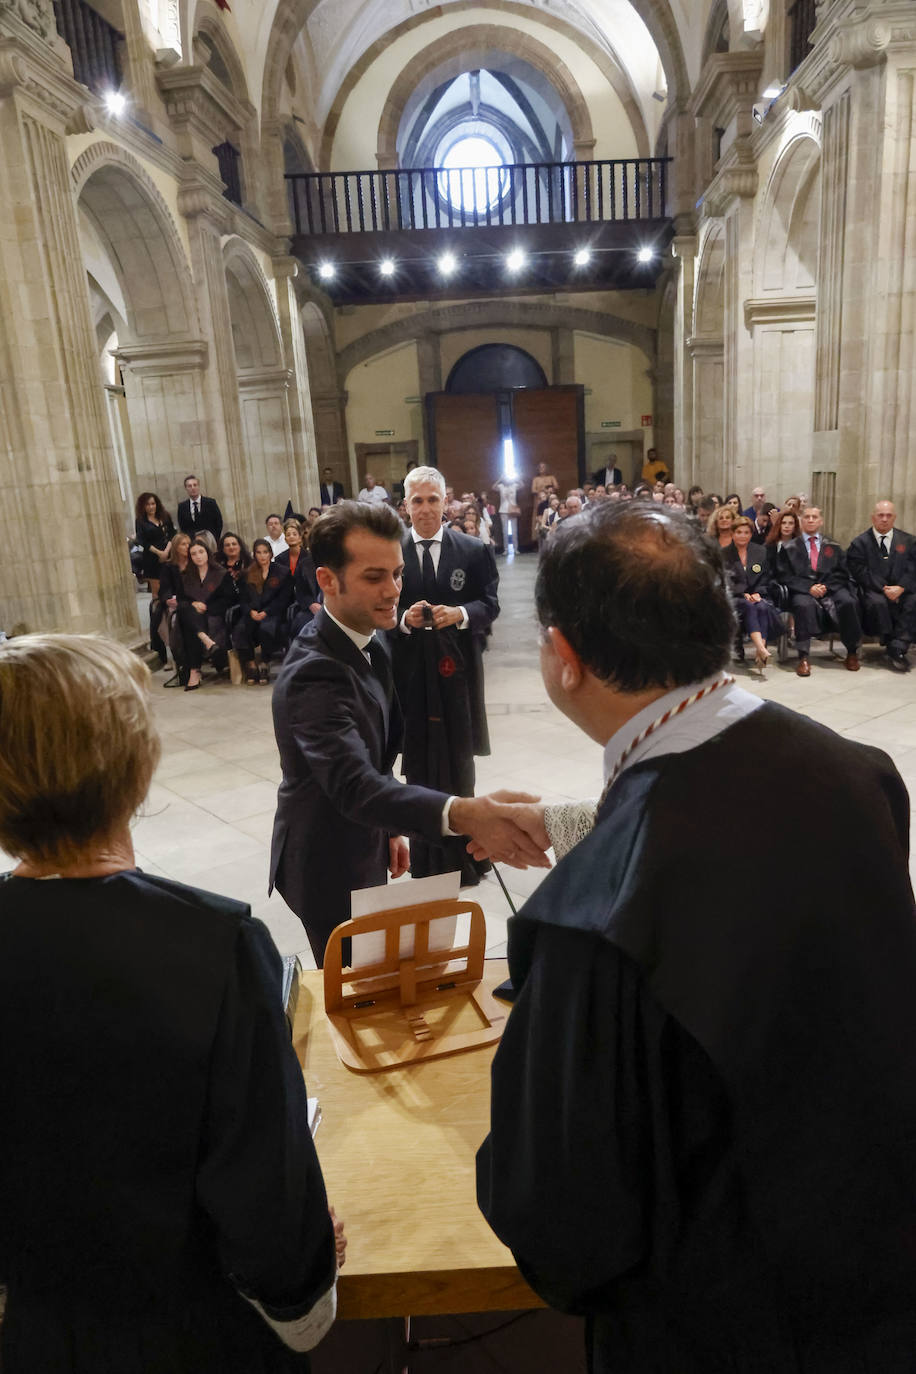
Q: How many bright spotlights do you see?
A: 7